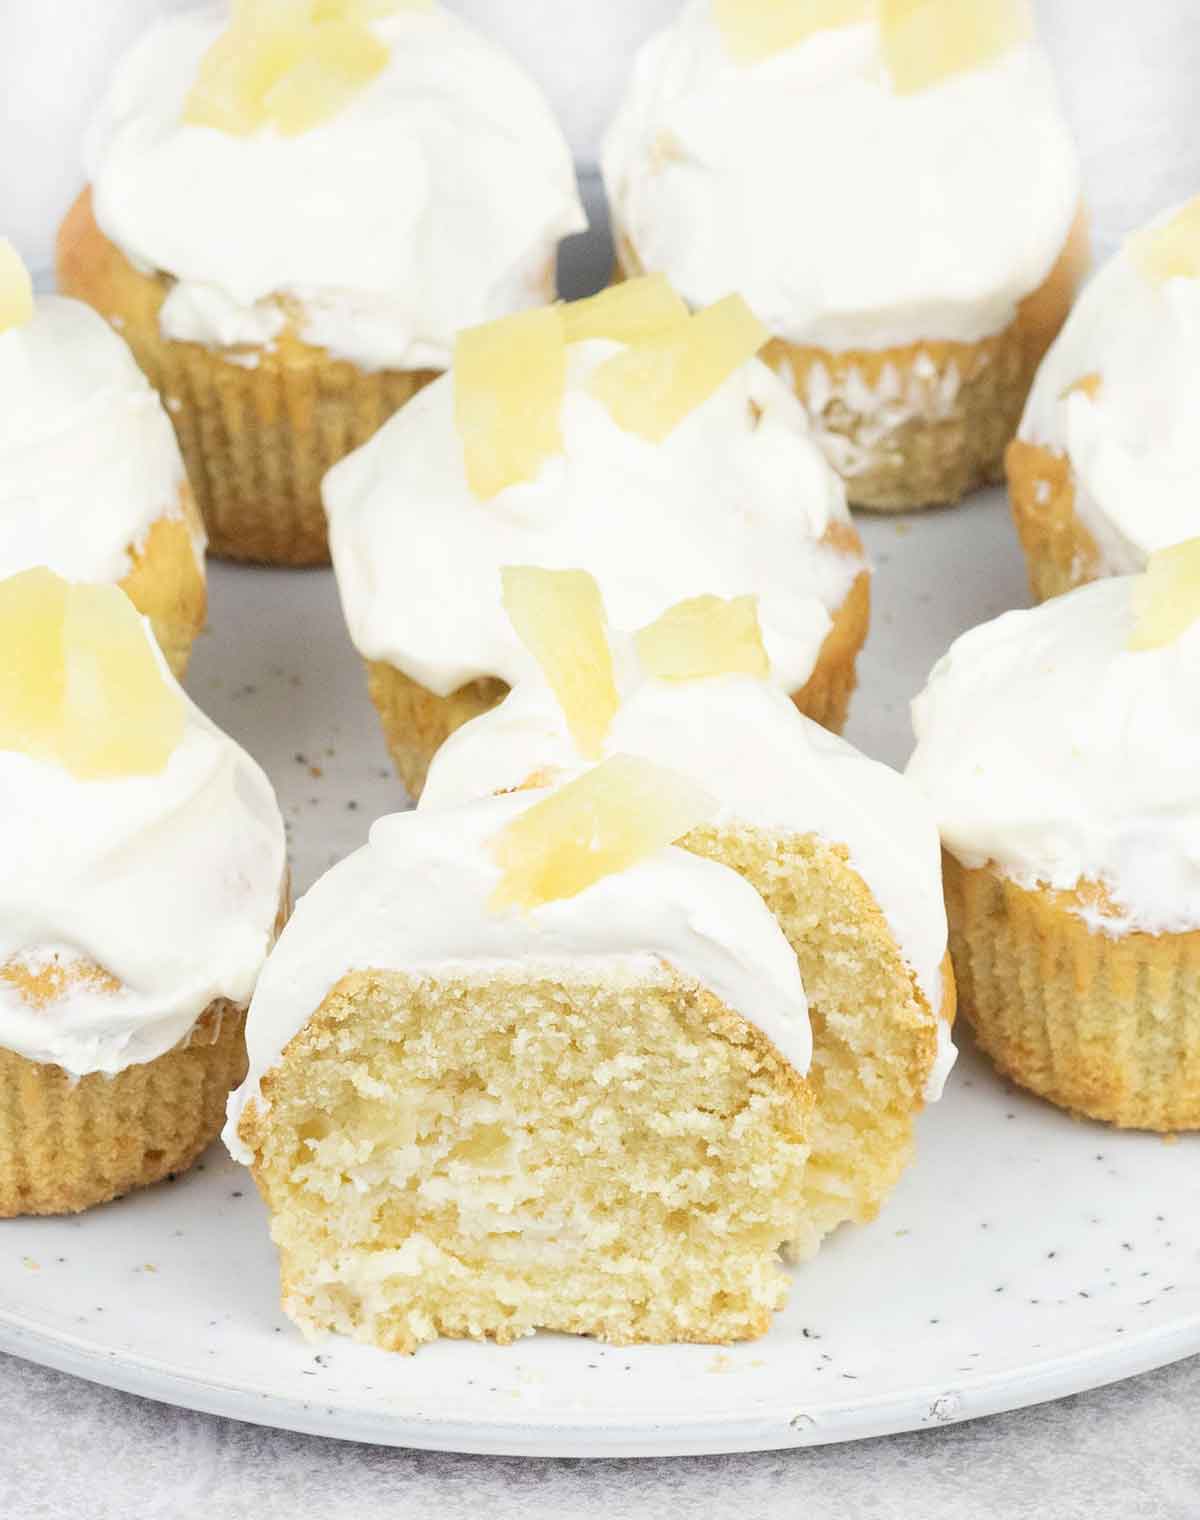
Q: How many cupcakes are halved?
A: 1